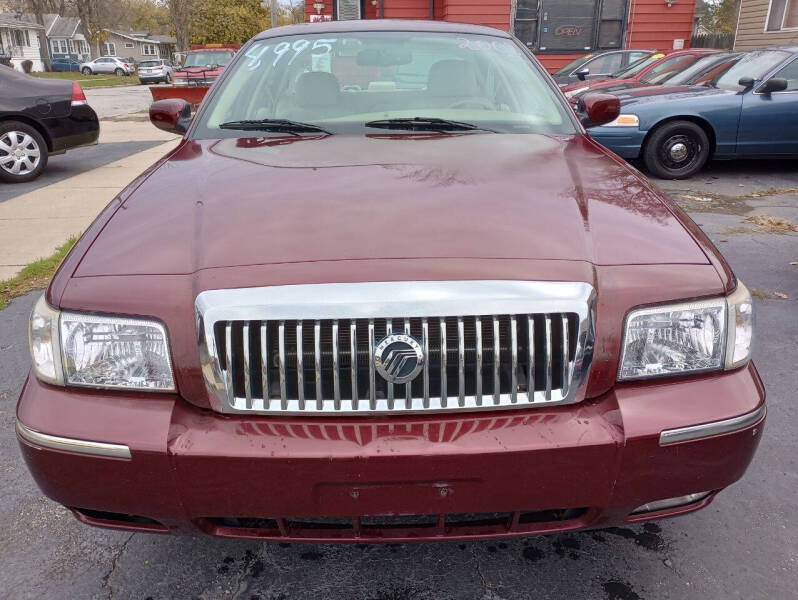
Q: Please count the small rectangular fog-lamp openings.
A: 2